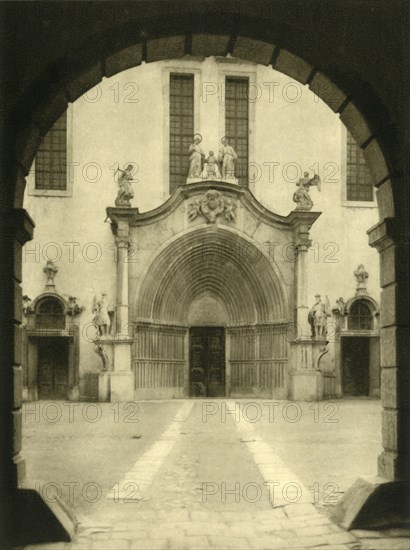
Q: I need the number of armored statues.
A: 2